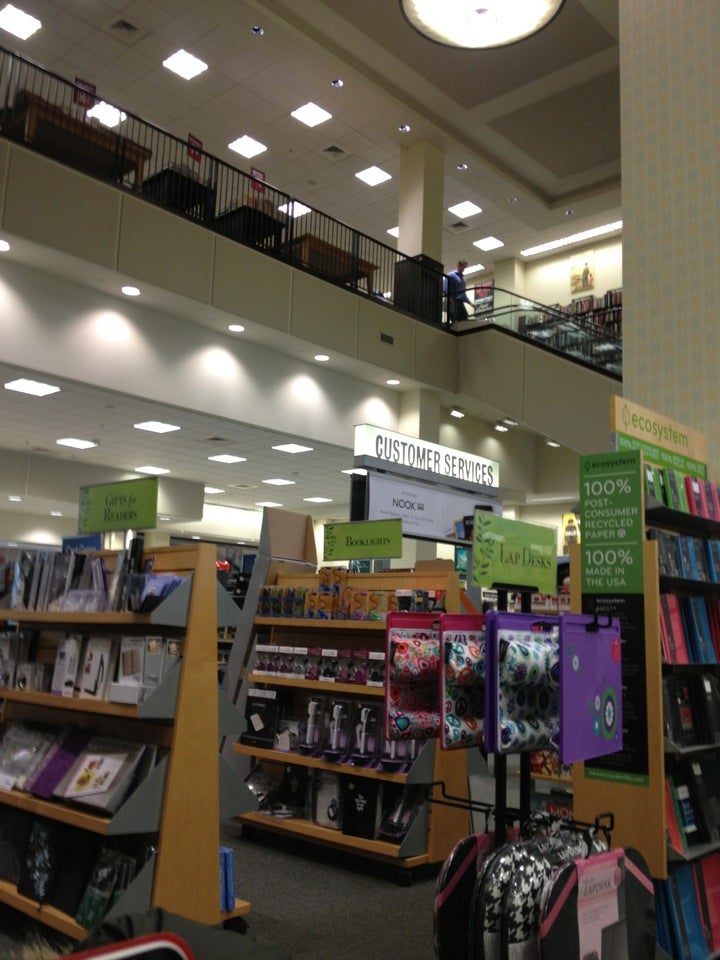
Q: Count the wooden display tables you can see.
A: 2